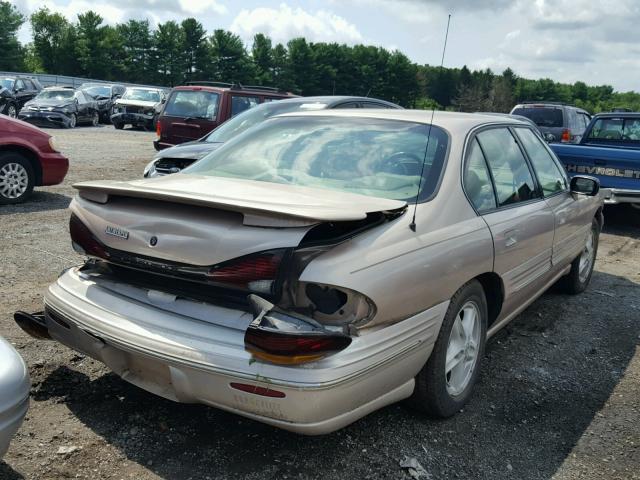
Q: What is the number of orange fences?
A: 0